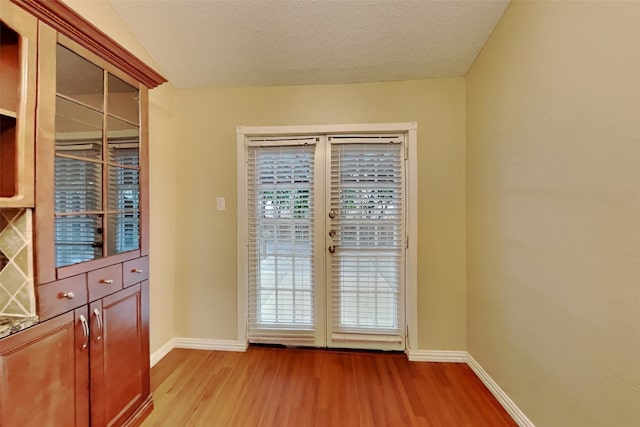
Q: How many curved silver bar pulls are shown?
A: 2